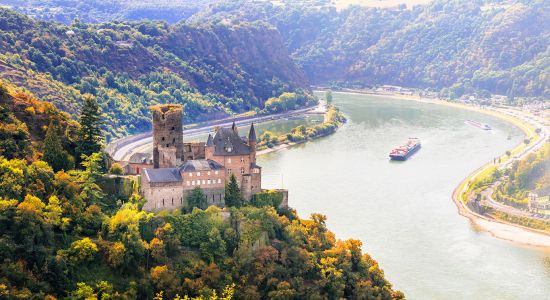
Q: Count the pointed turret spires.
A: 3